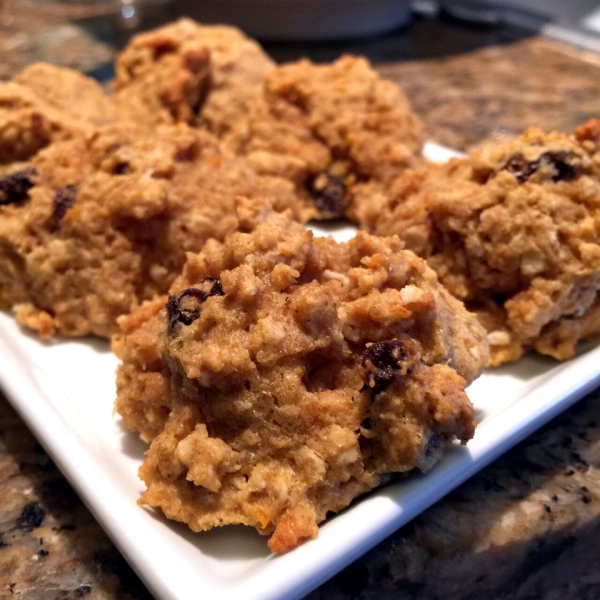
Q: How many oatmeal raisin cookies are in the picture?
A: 6